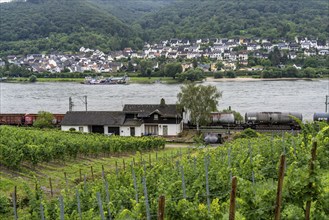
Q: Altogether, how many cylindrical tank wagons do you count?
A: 3